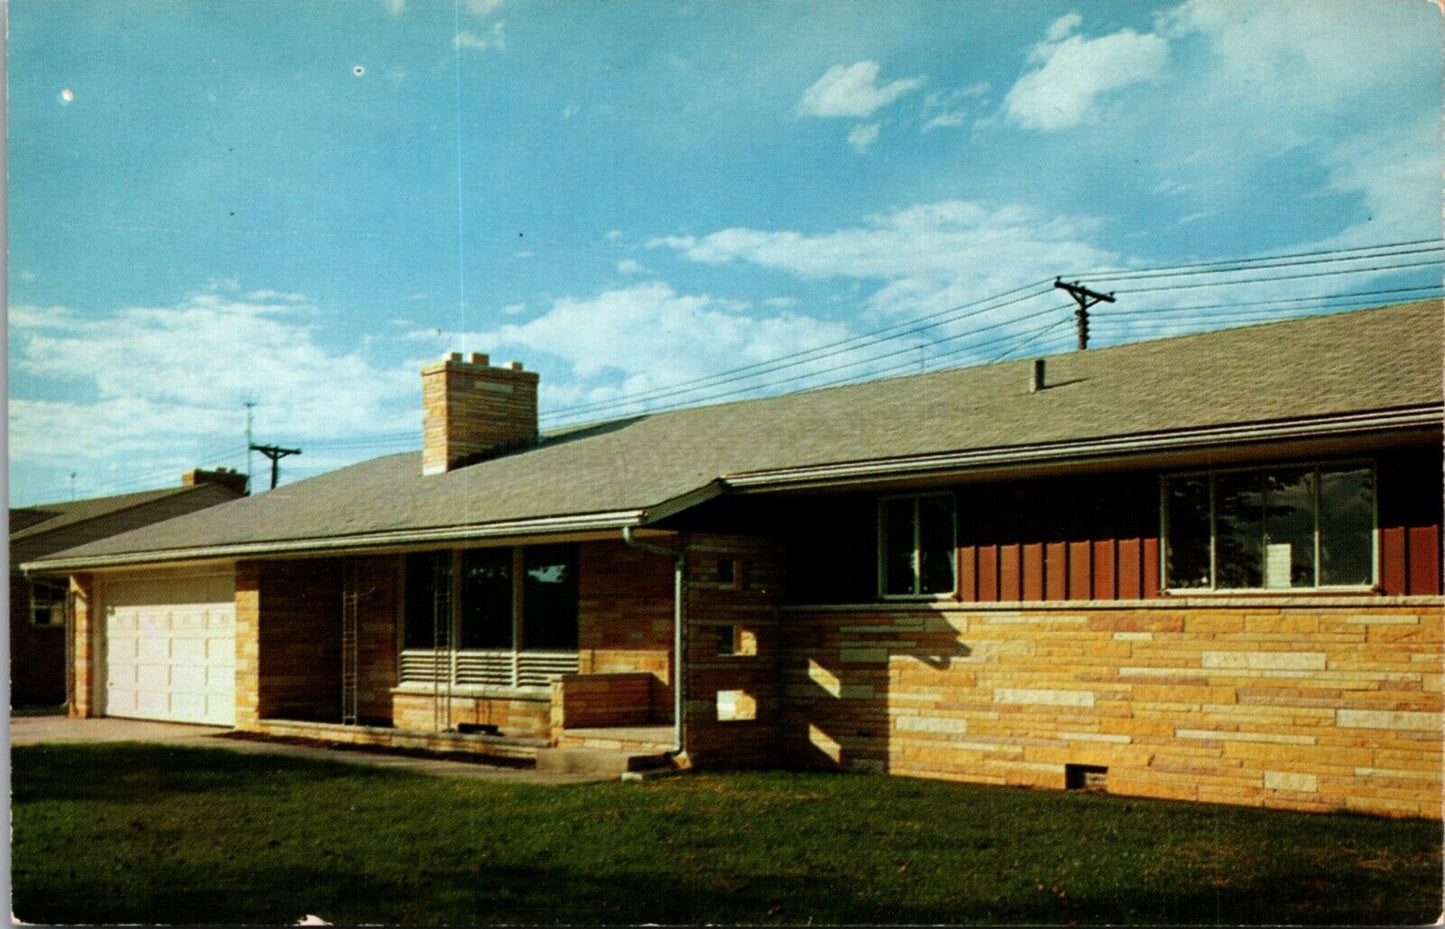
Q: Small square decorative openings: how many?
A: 3